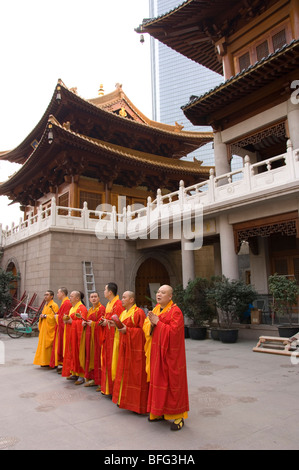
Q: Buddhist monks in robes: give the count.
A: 7